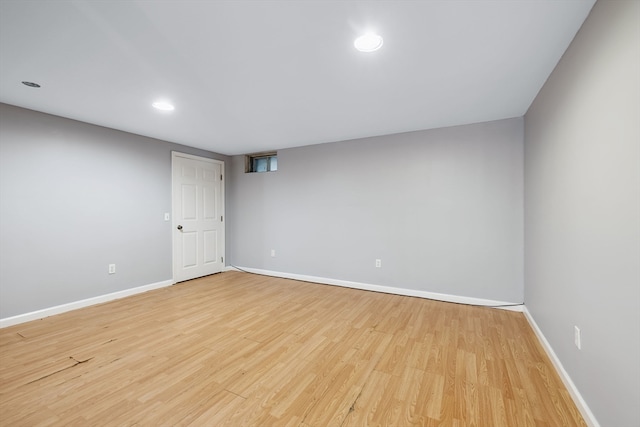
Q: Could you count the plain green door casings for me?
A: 0